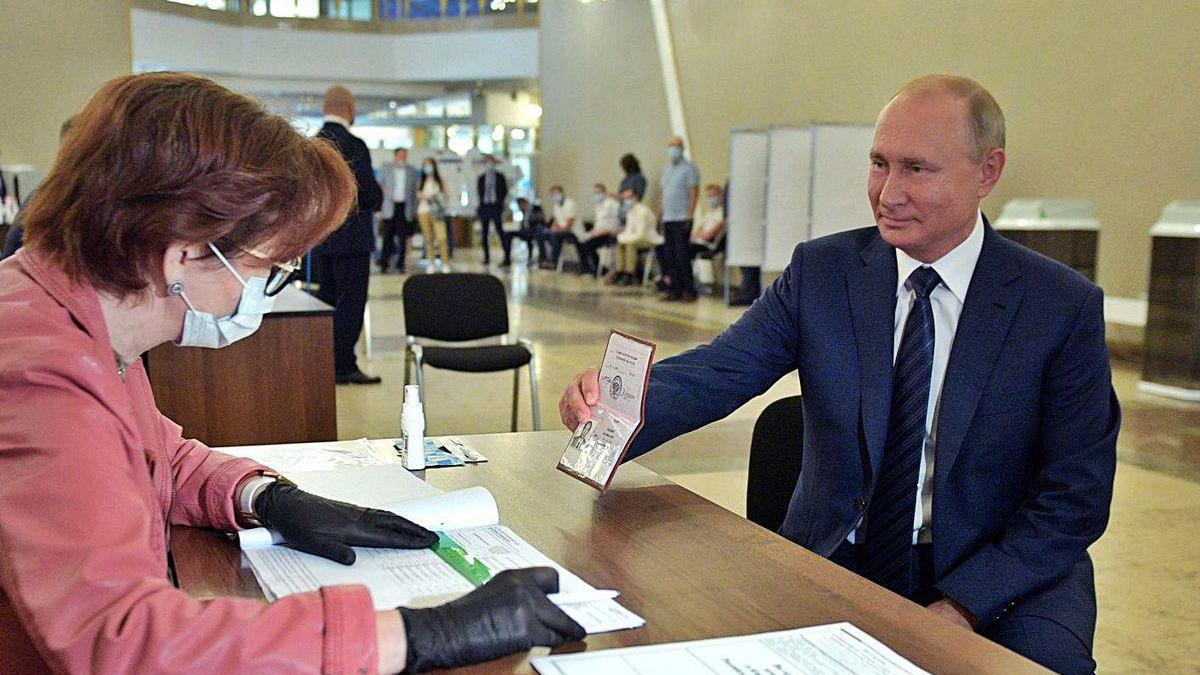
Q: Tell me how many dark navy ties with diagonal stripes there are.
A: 1